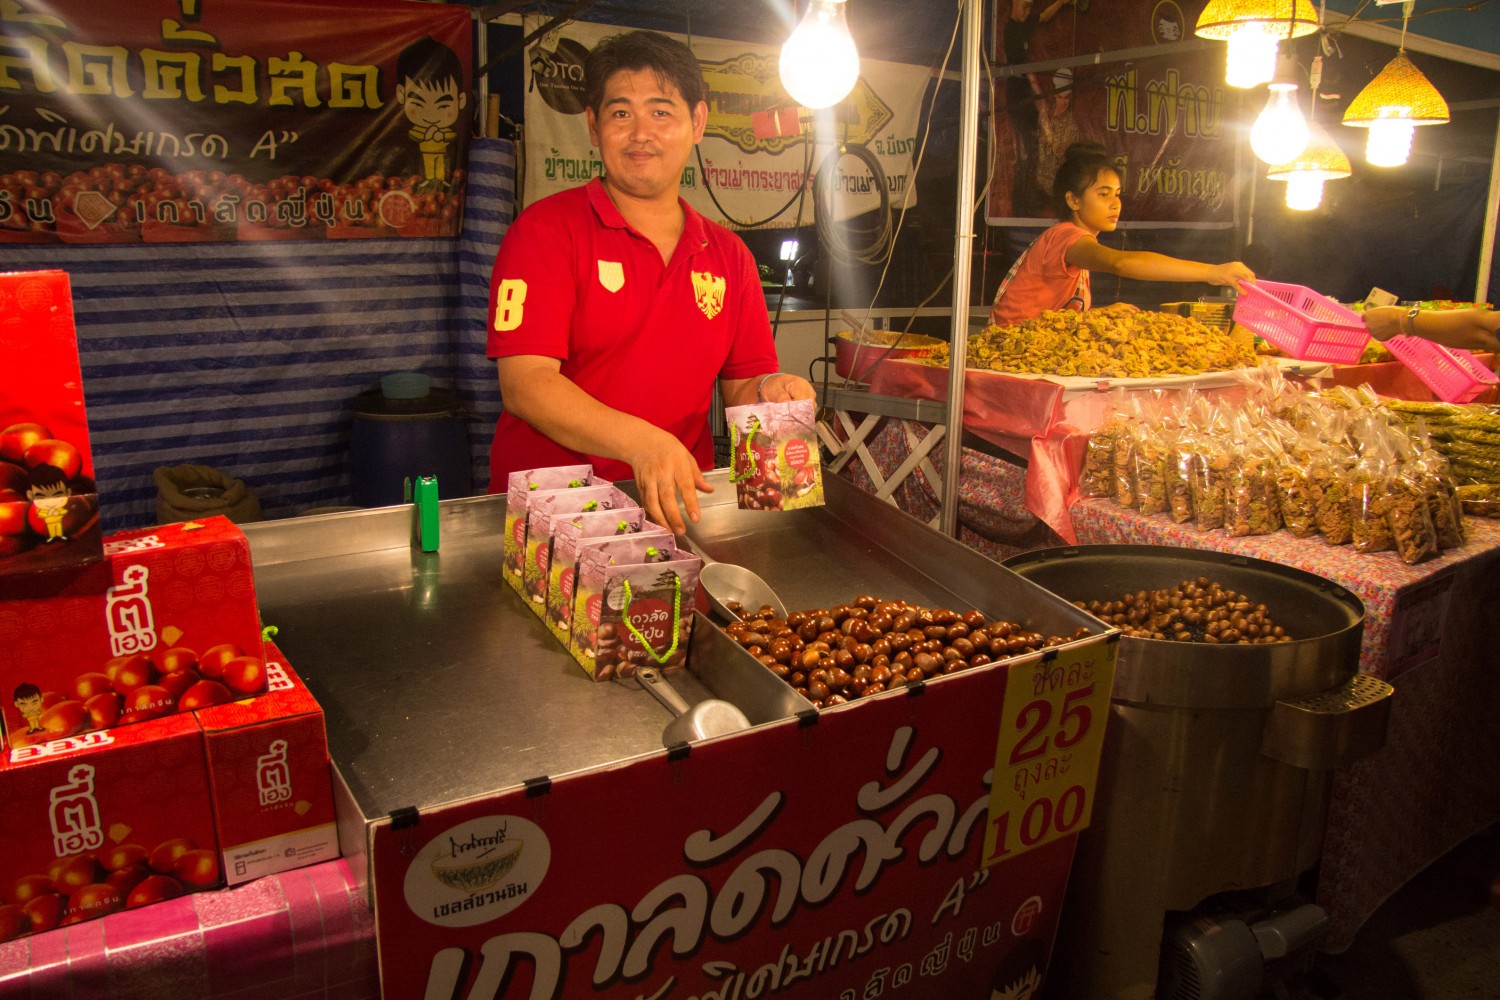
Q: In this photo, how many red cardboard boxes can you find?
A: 4